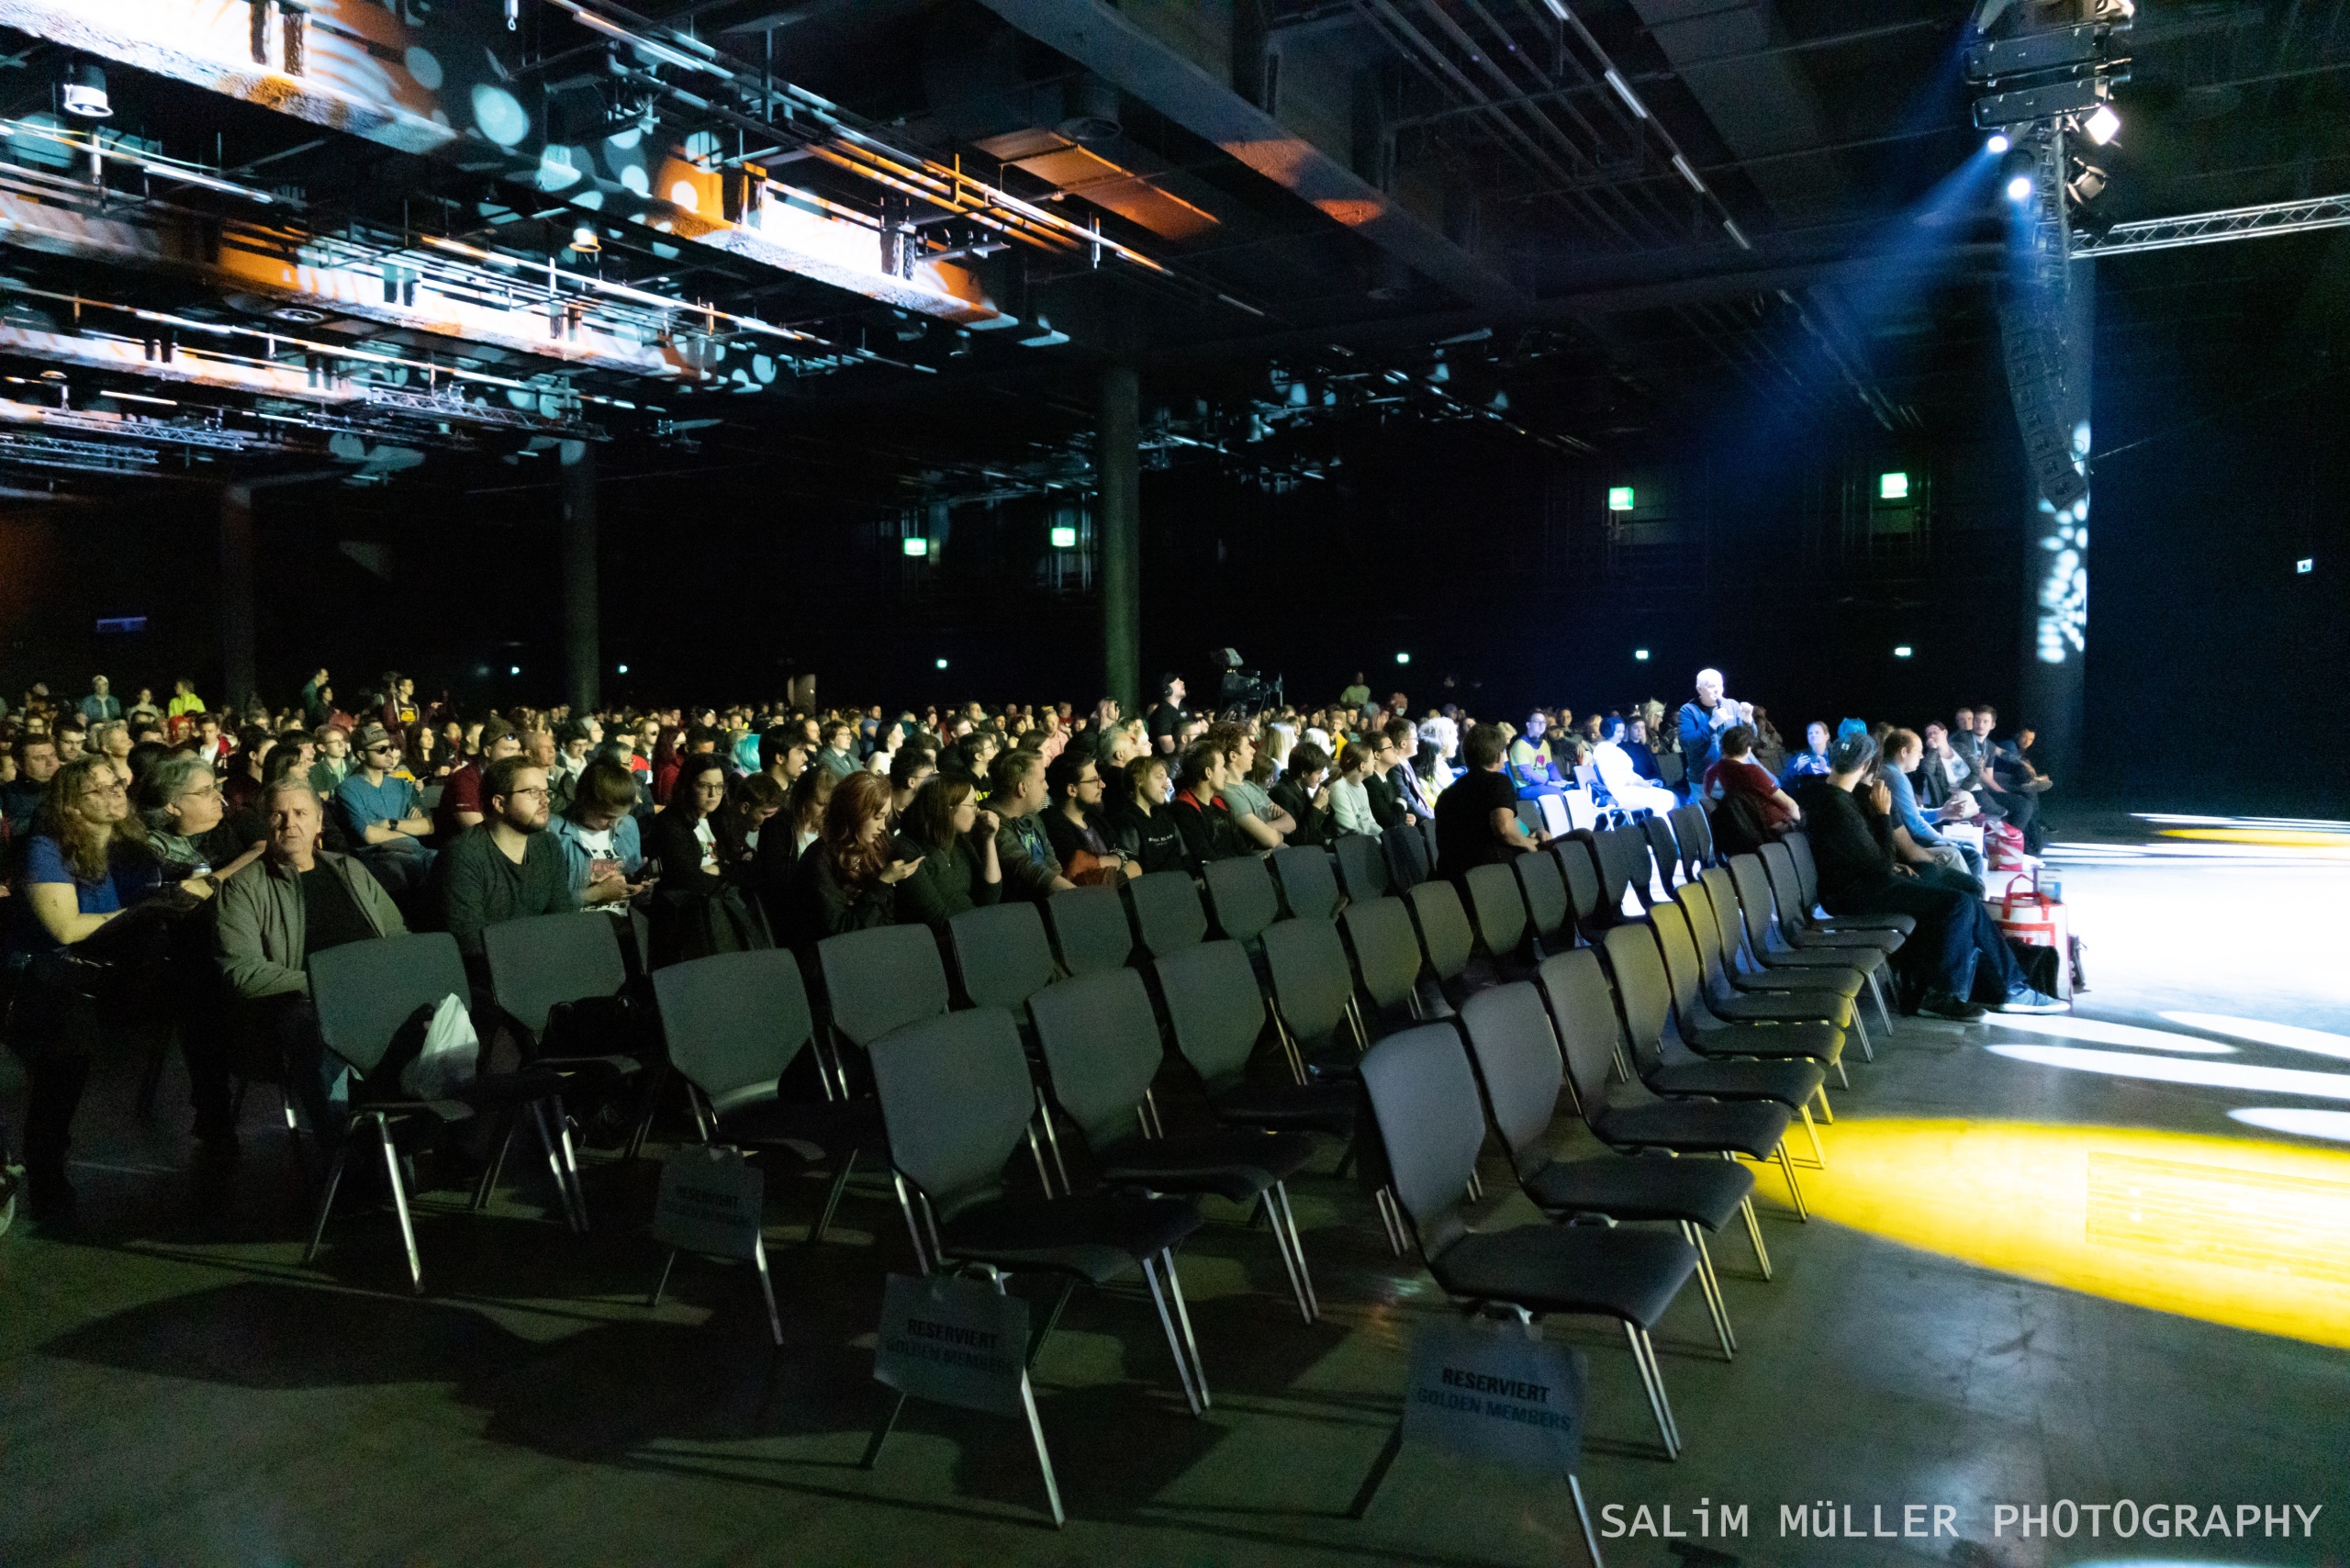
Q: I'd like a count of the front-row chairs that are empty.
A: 10